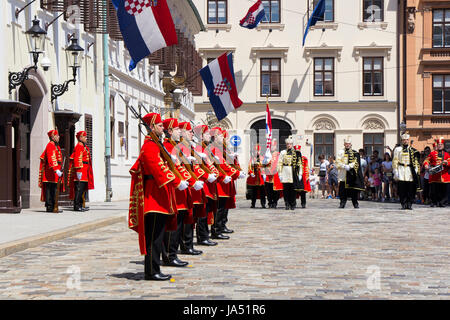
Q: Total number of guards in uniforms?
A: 15